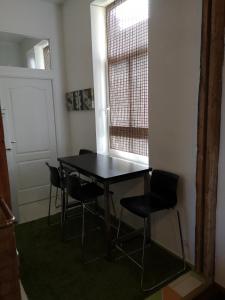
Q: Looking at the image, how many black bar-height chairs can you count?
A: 4